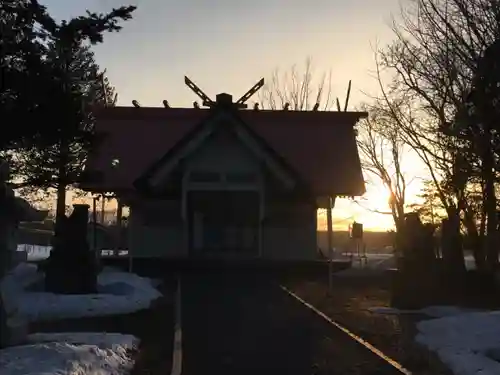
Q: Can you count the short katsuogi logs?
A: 6